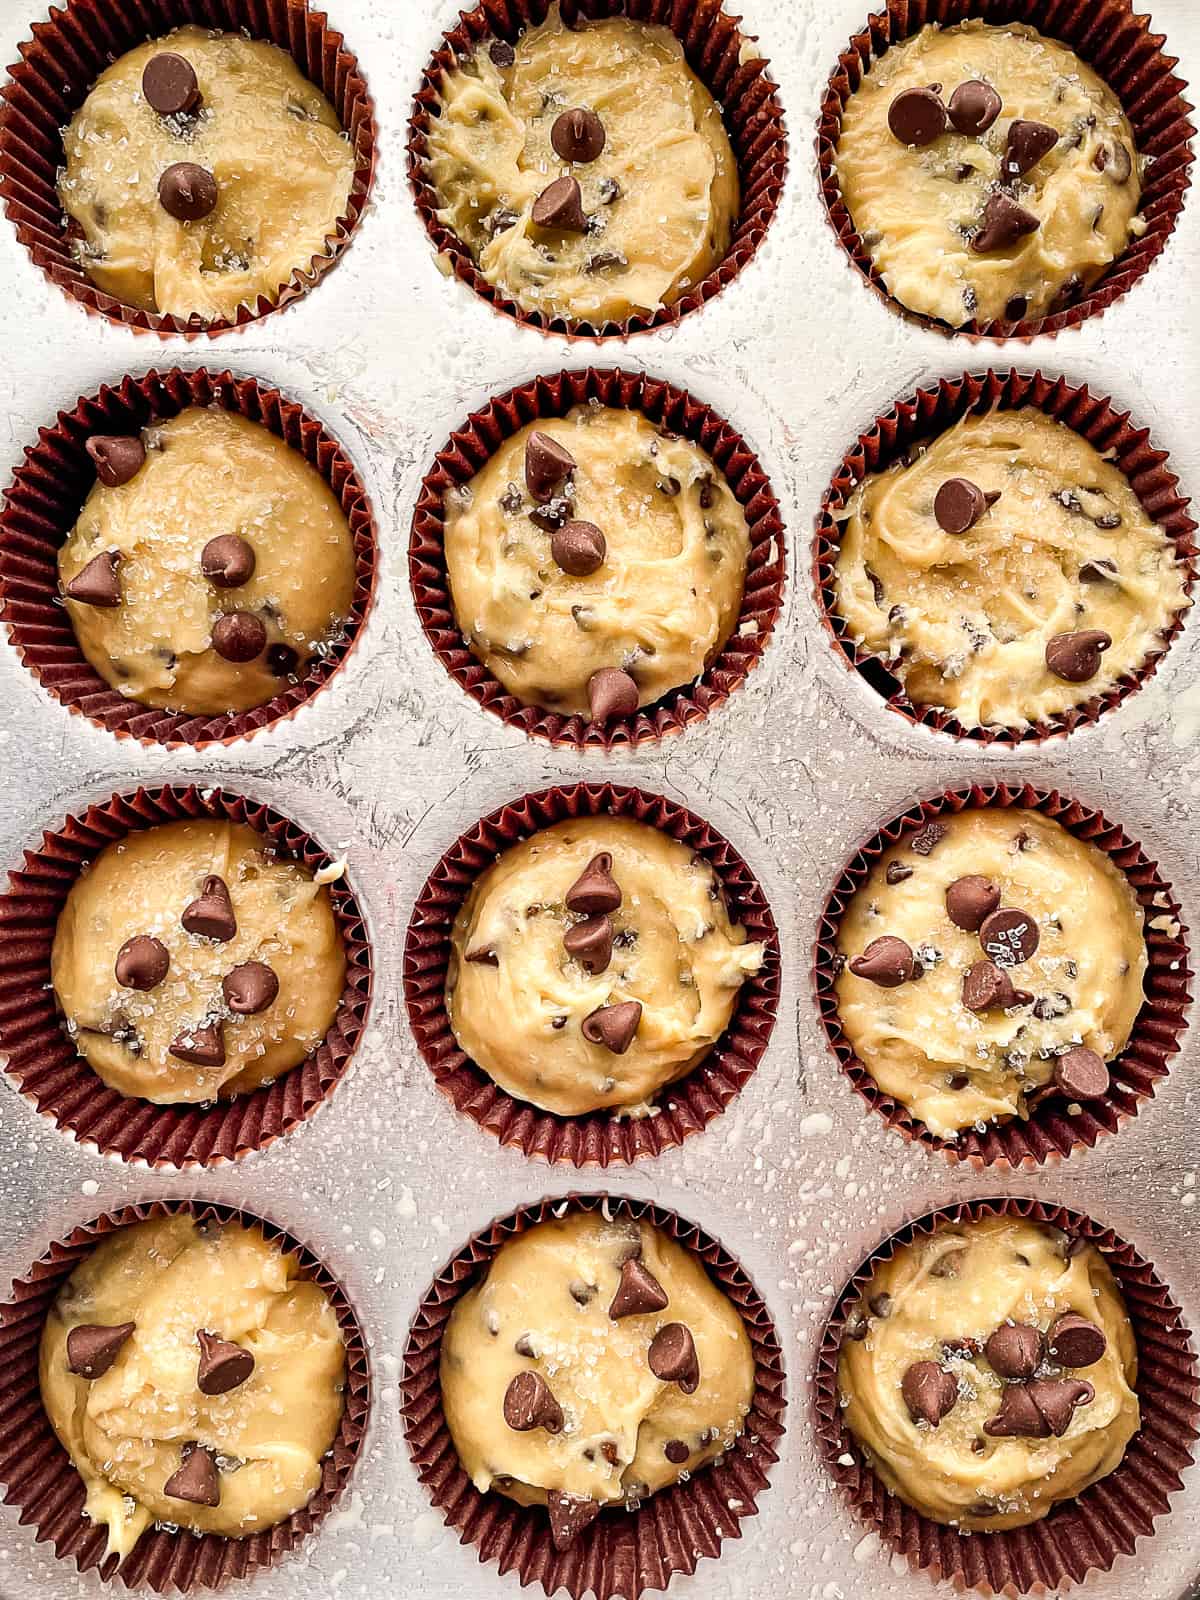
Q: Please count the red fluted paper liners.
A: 12